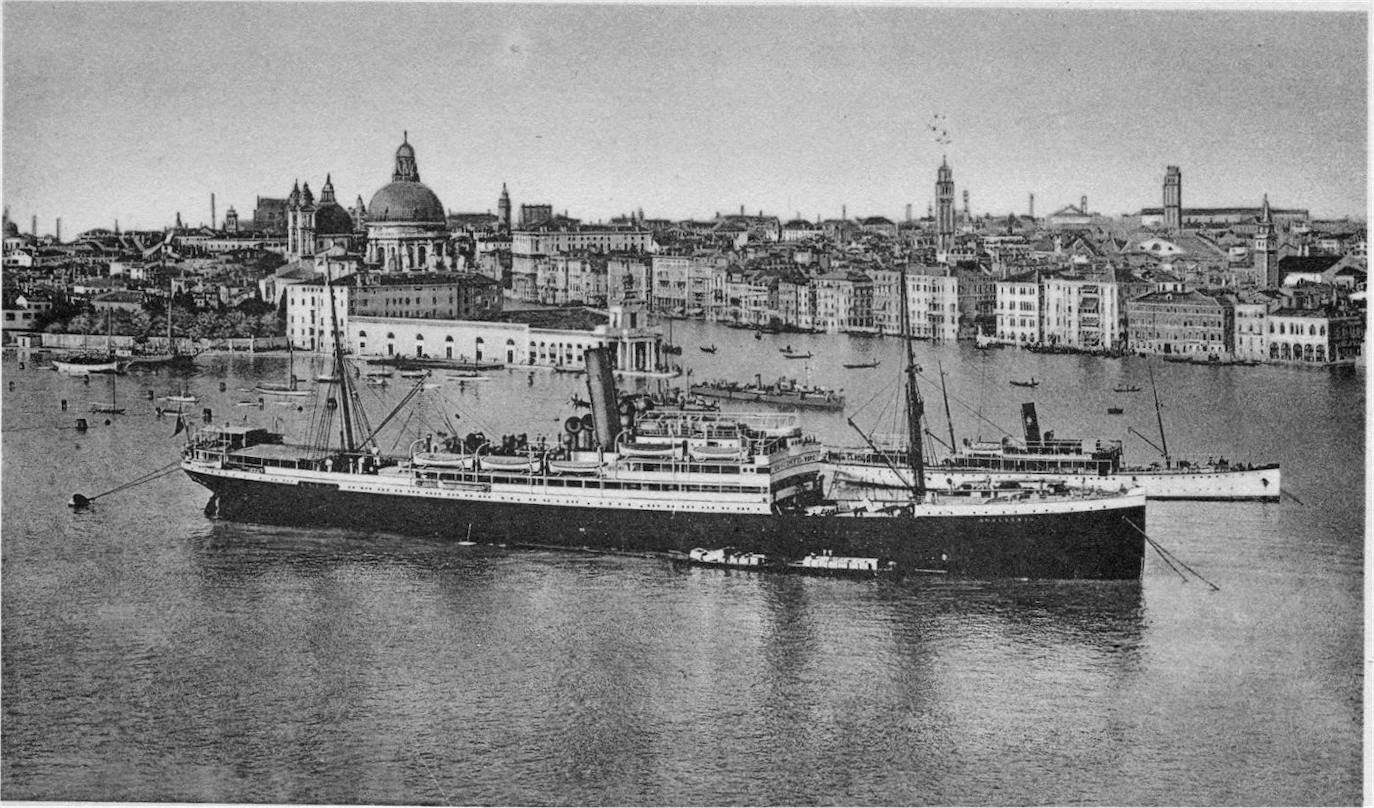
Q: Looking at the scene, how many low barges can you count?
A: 2